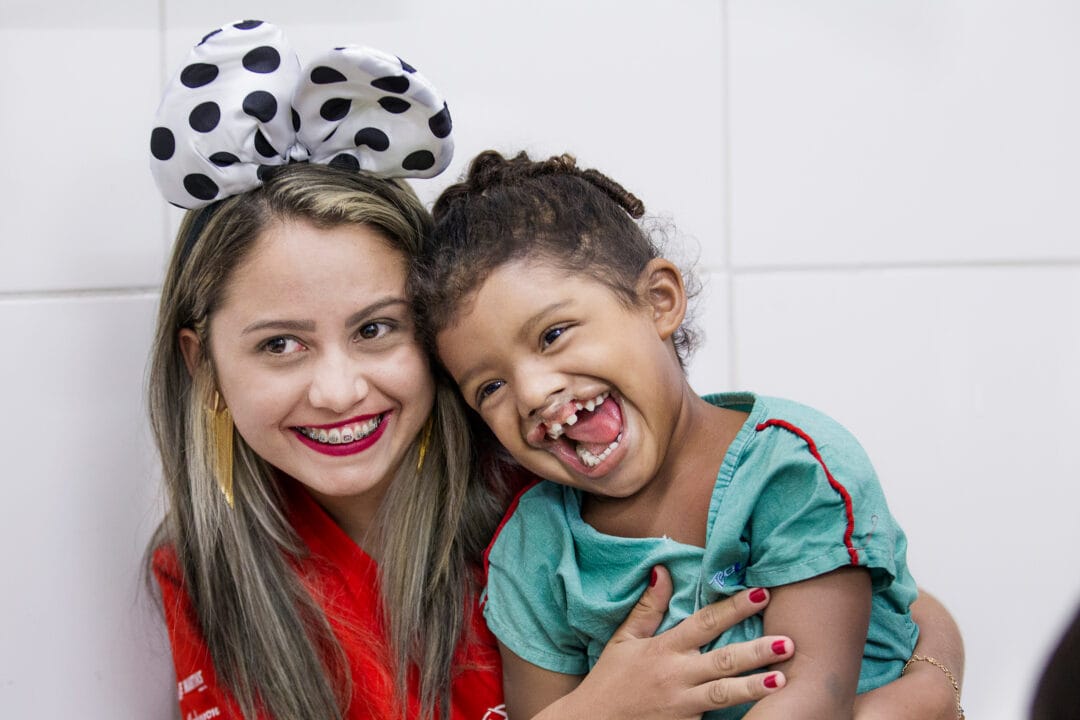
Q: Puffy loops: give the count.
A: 2